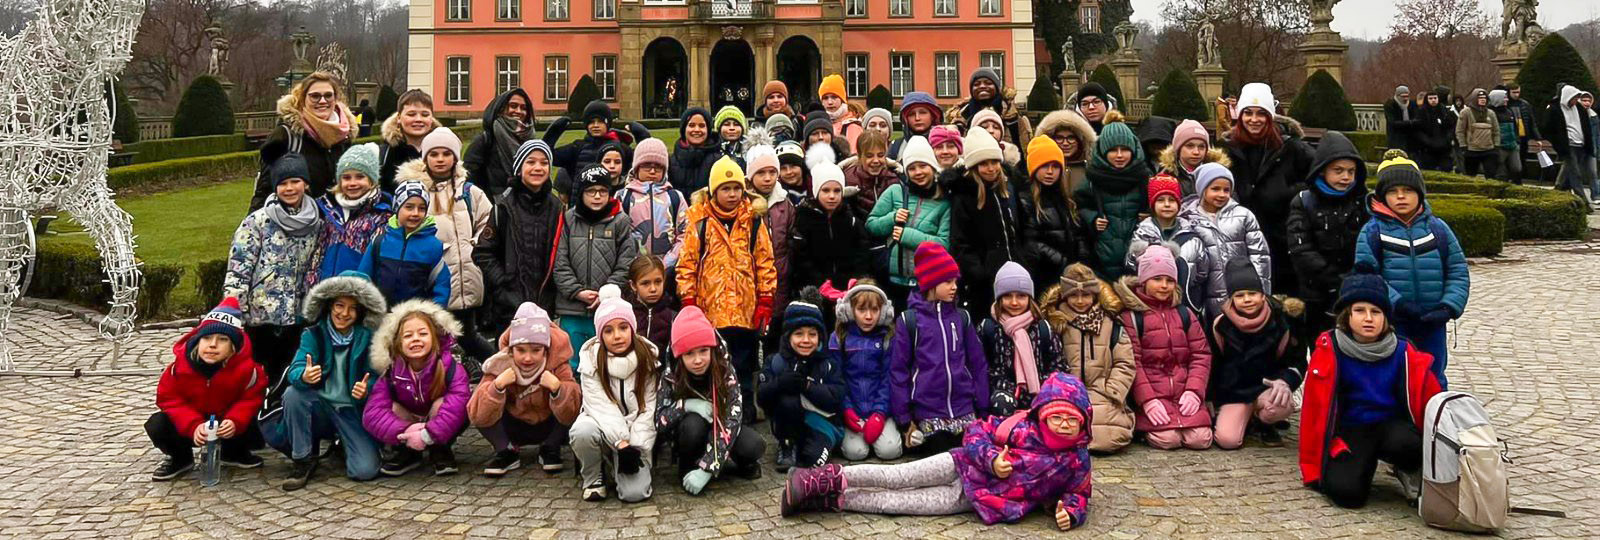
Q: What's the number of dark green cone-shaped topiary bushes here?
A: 10